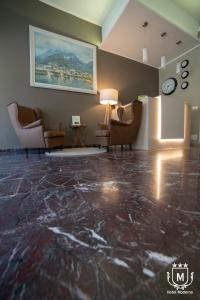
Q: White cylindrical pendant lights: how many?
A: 3